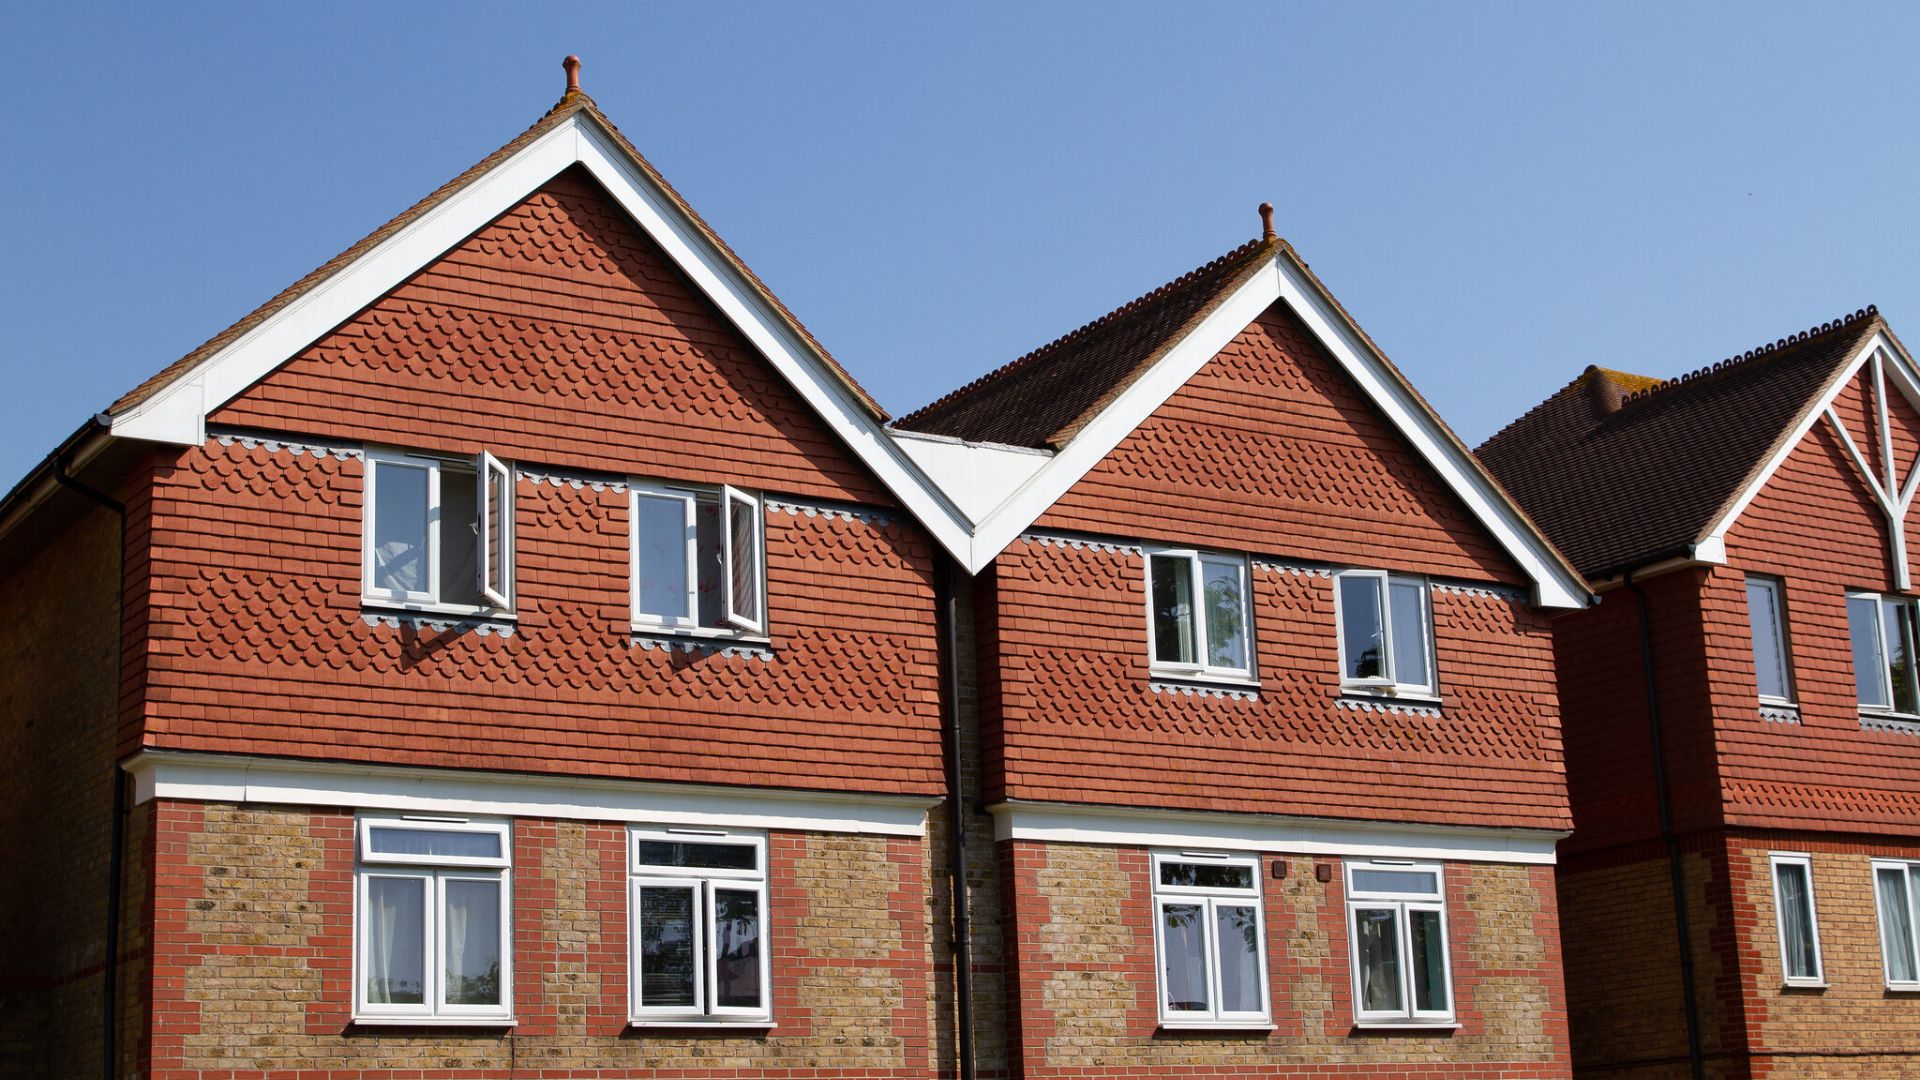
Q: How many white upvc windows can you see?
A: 12